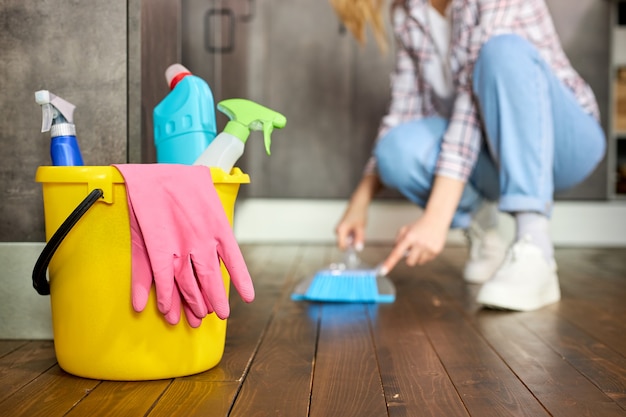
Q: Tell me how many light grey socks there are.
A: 2